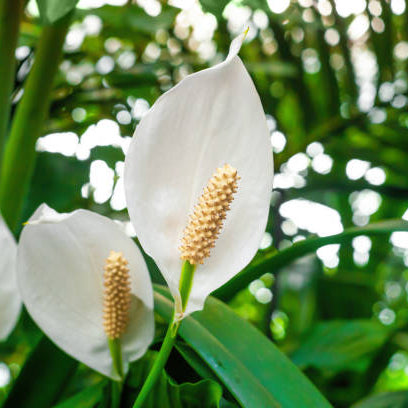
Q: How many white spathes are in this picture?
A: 3